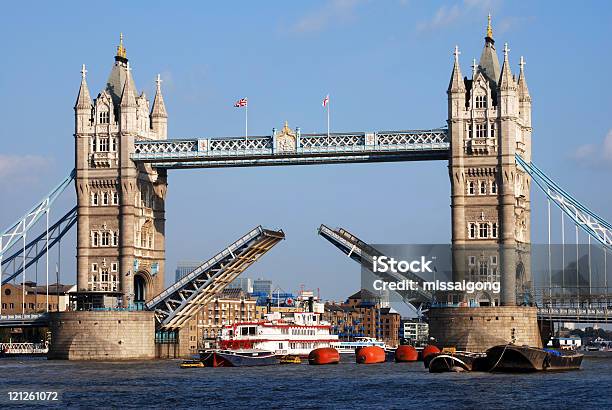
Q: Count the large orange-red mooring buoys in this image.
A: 4